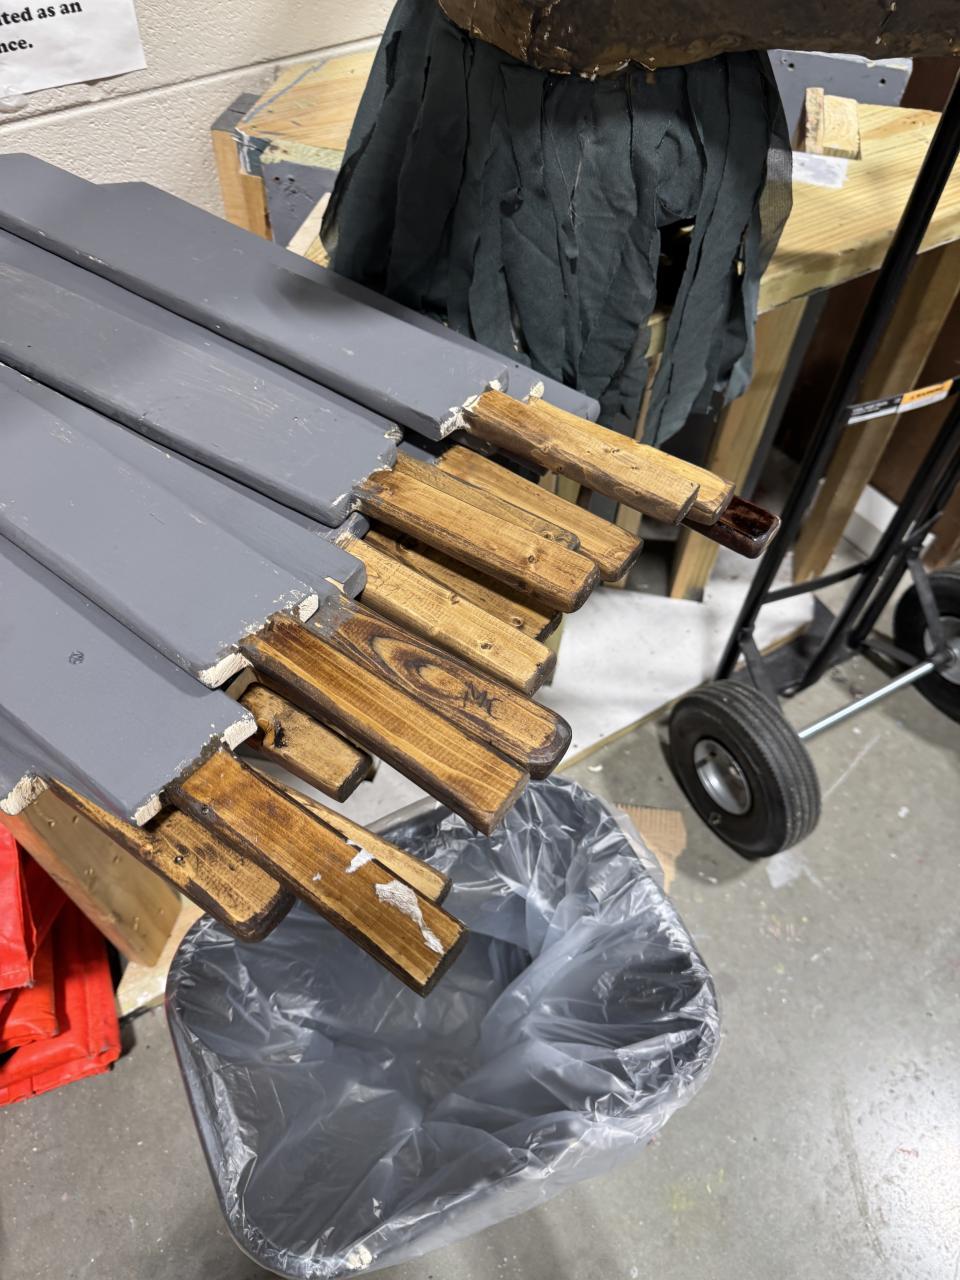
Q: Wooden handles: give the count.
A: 14